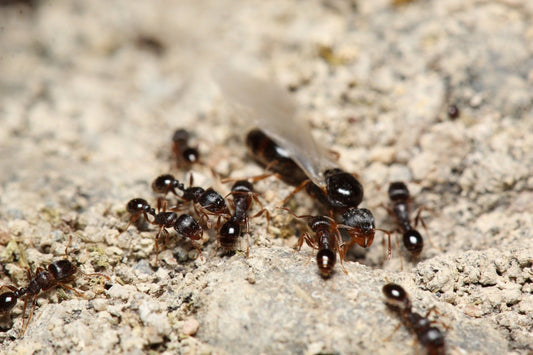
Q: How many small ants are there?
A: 8